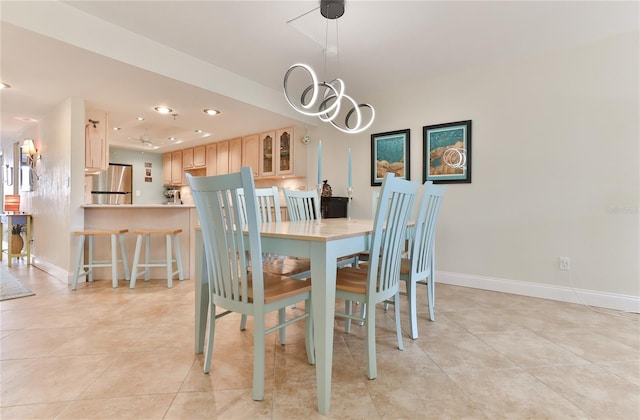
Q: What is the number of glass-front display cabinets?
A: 2